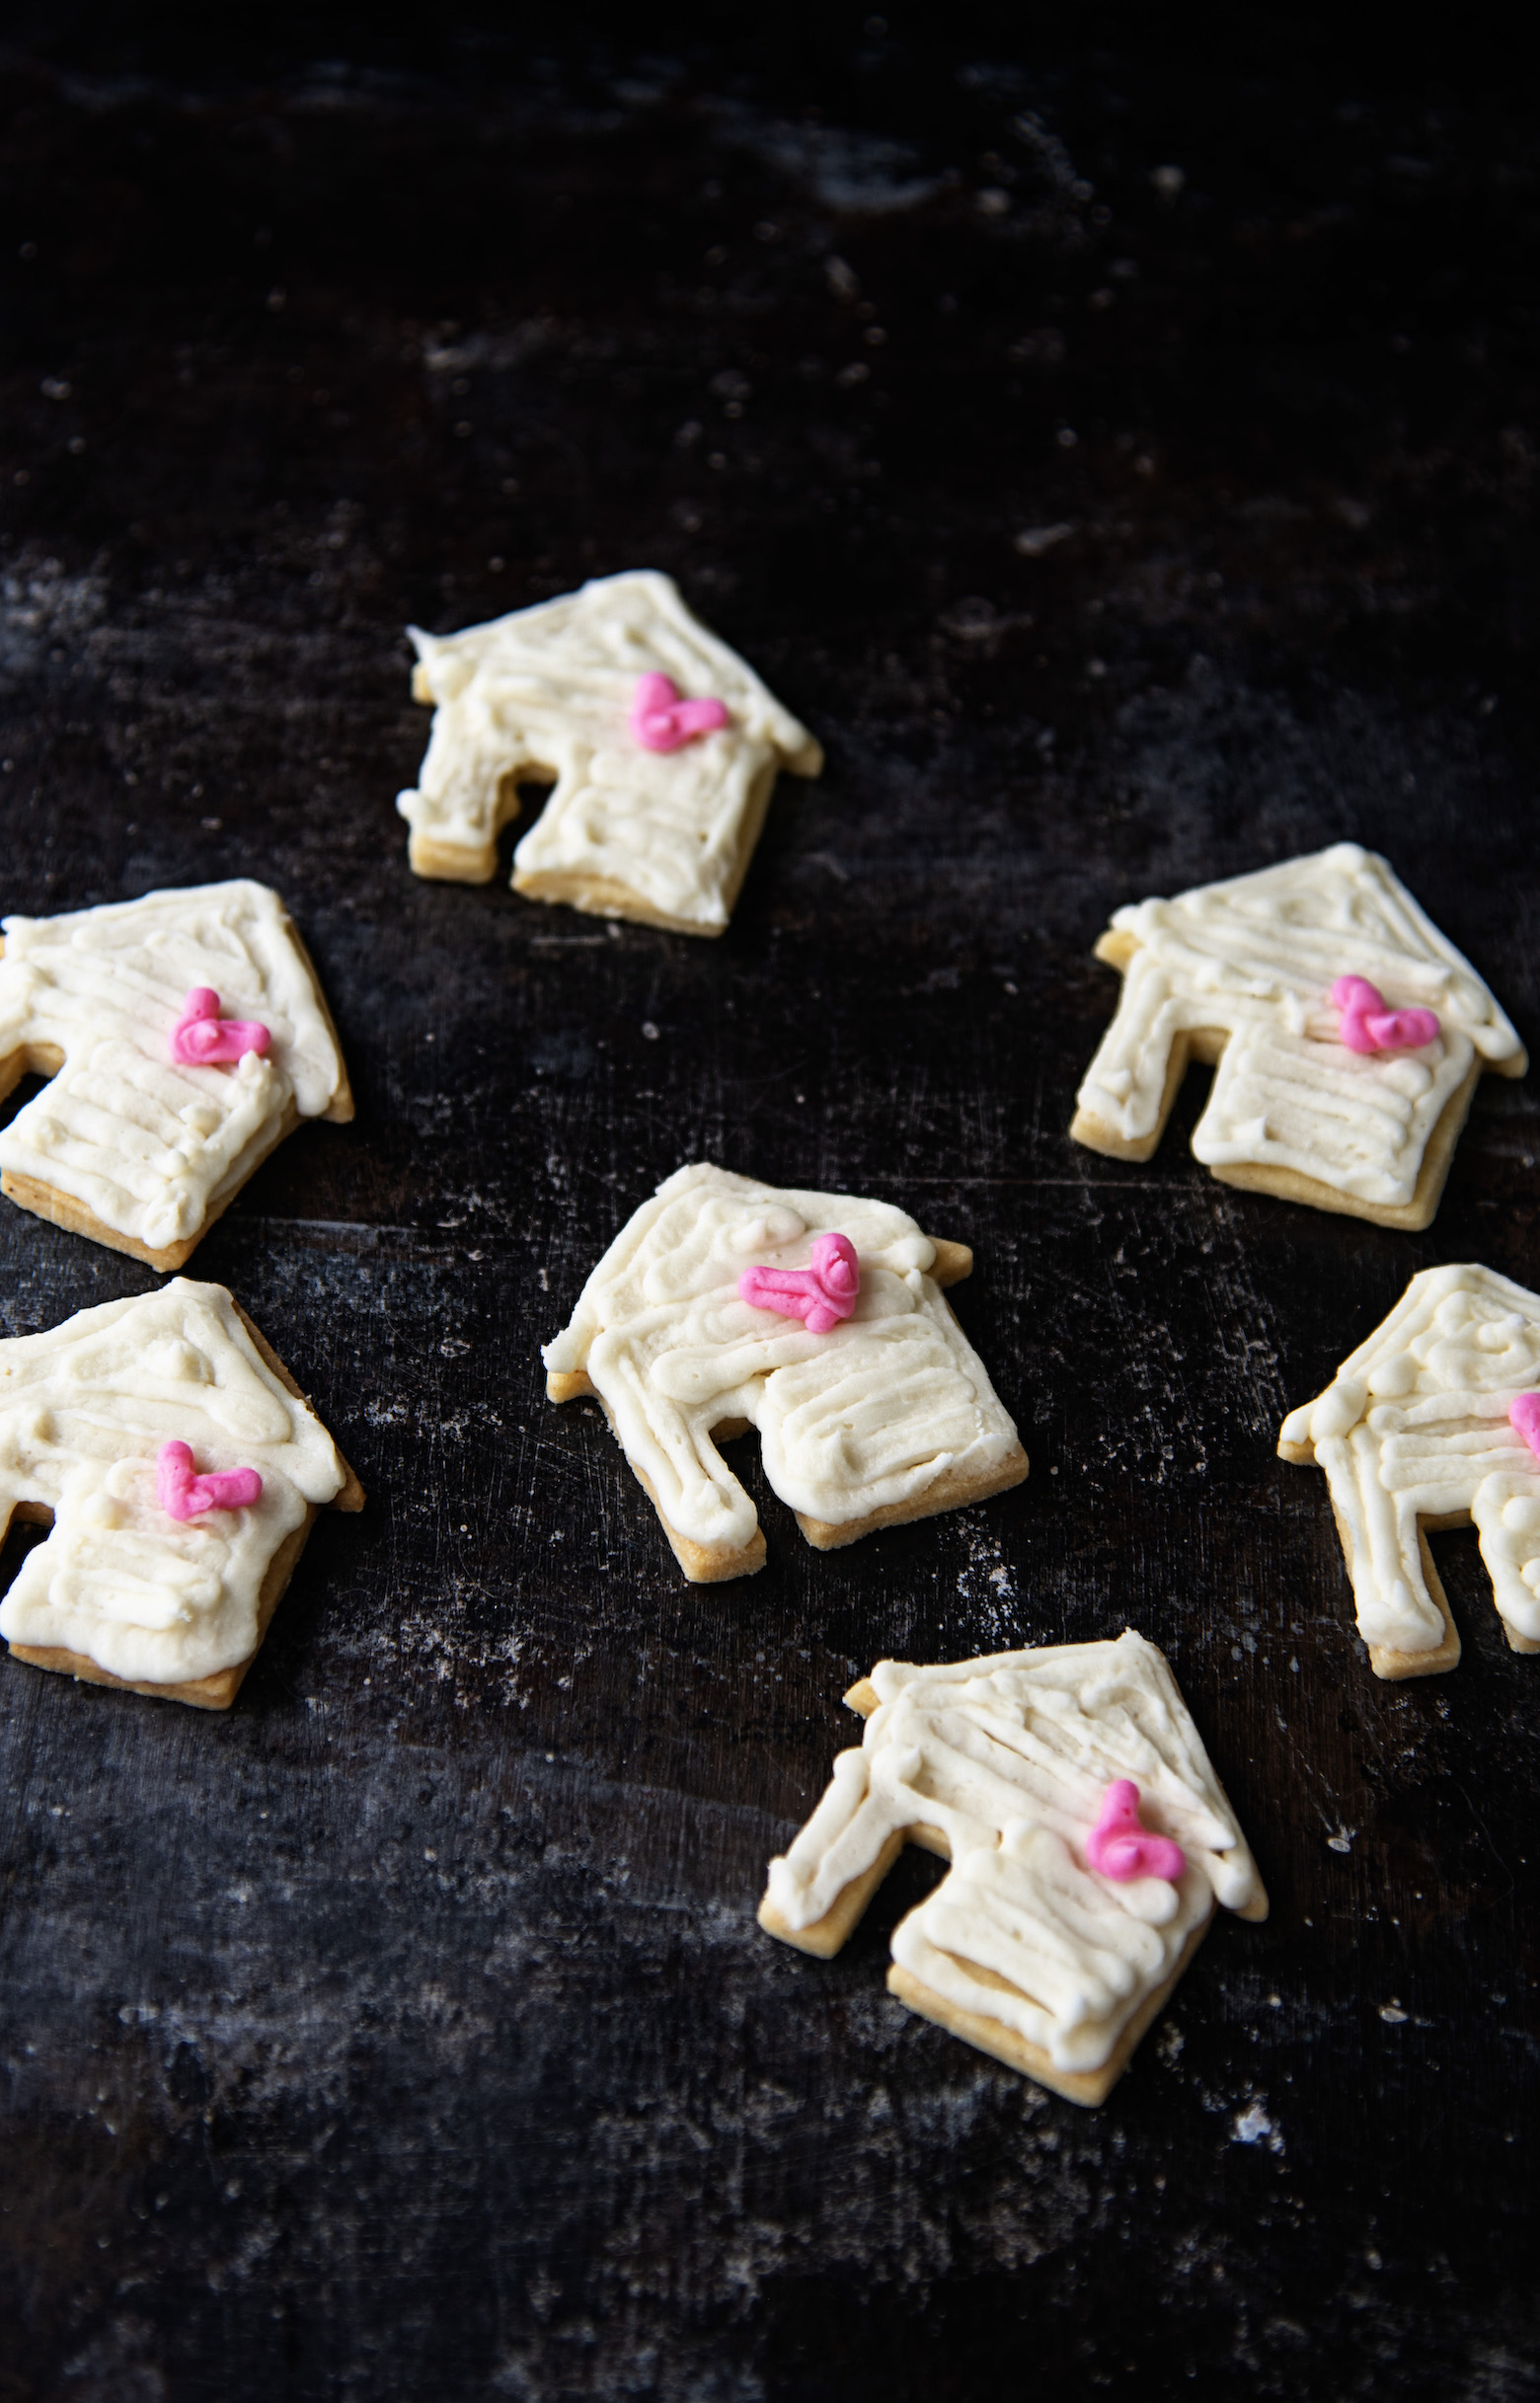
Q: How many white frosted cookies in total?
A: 7